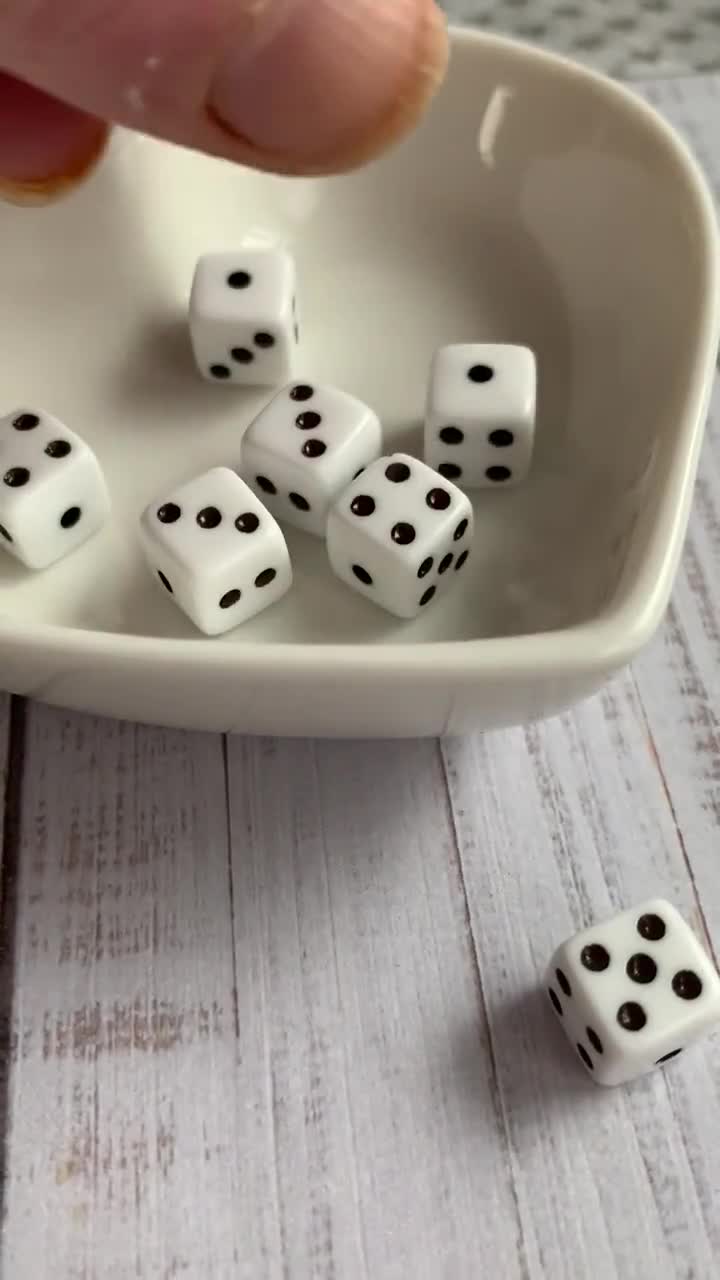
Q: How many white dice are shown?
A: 7